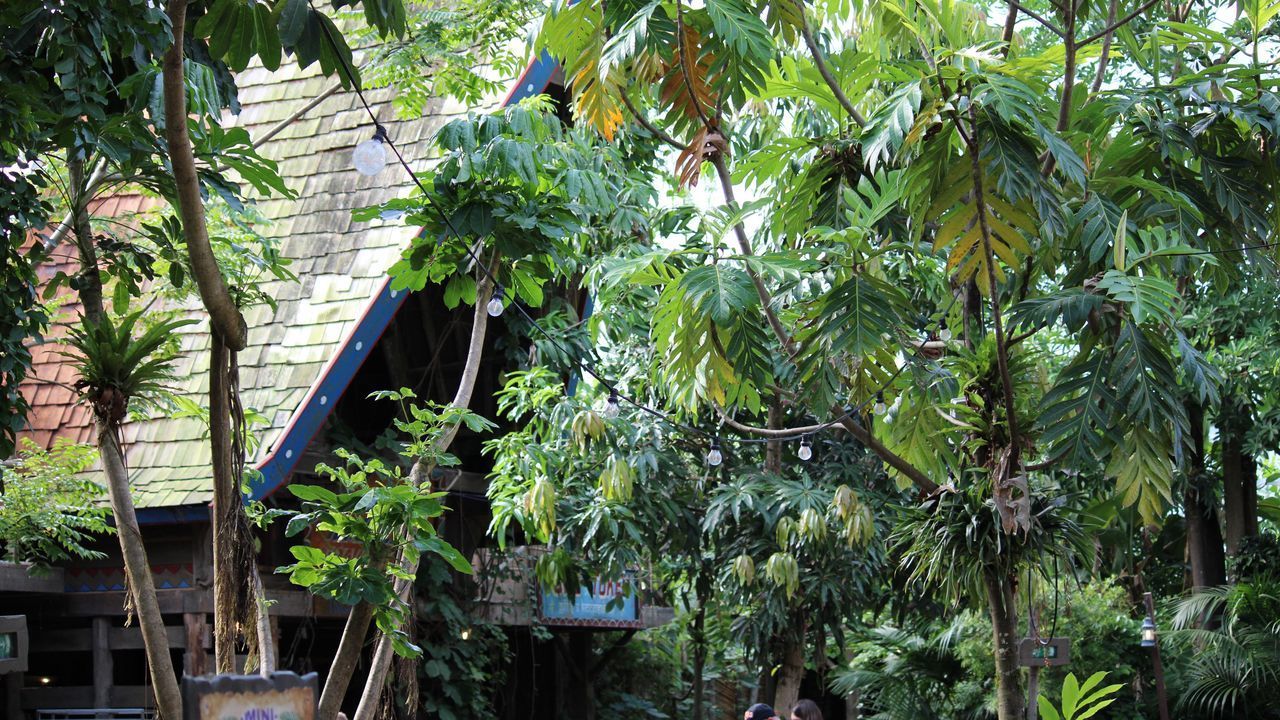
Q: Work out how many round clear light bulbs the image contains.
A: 7